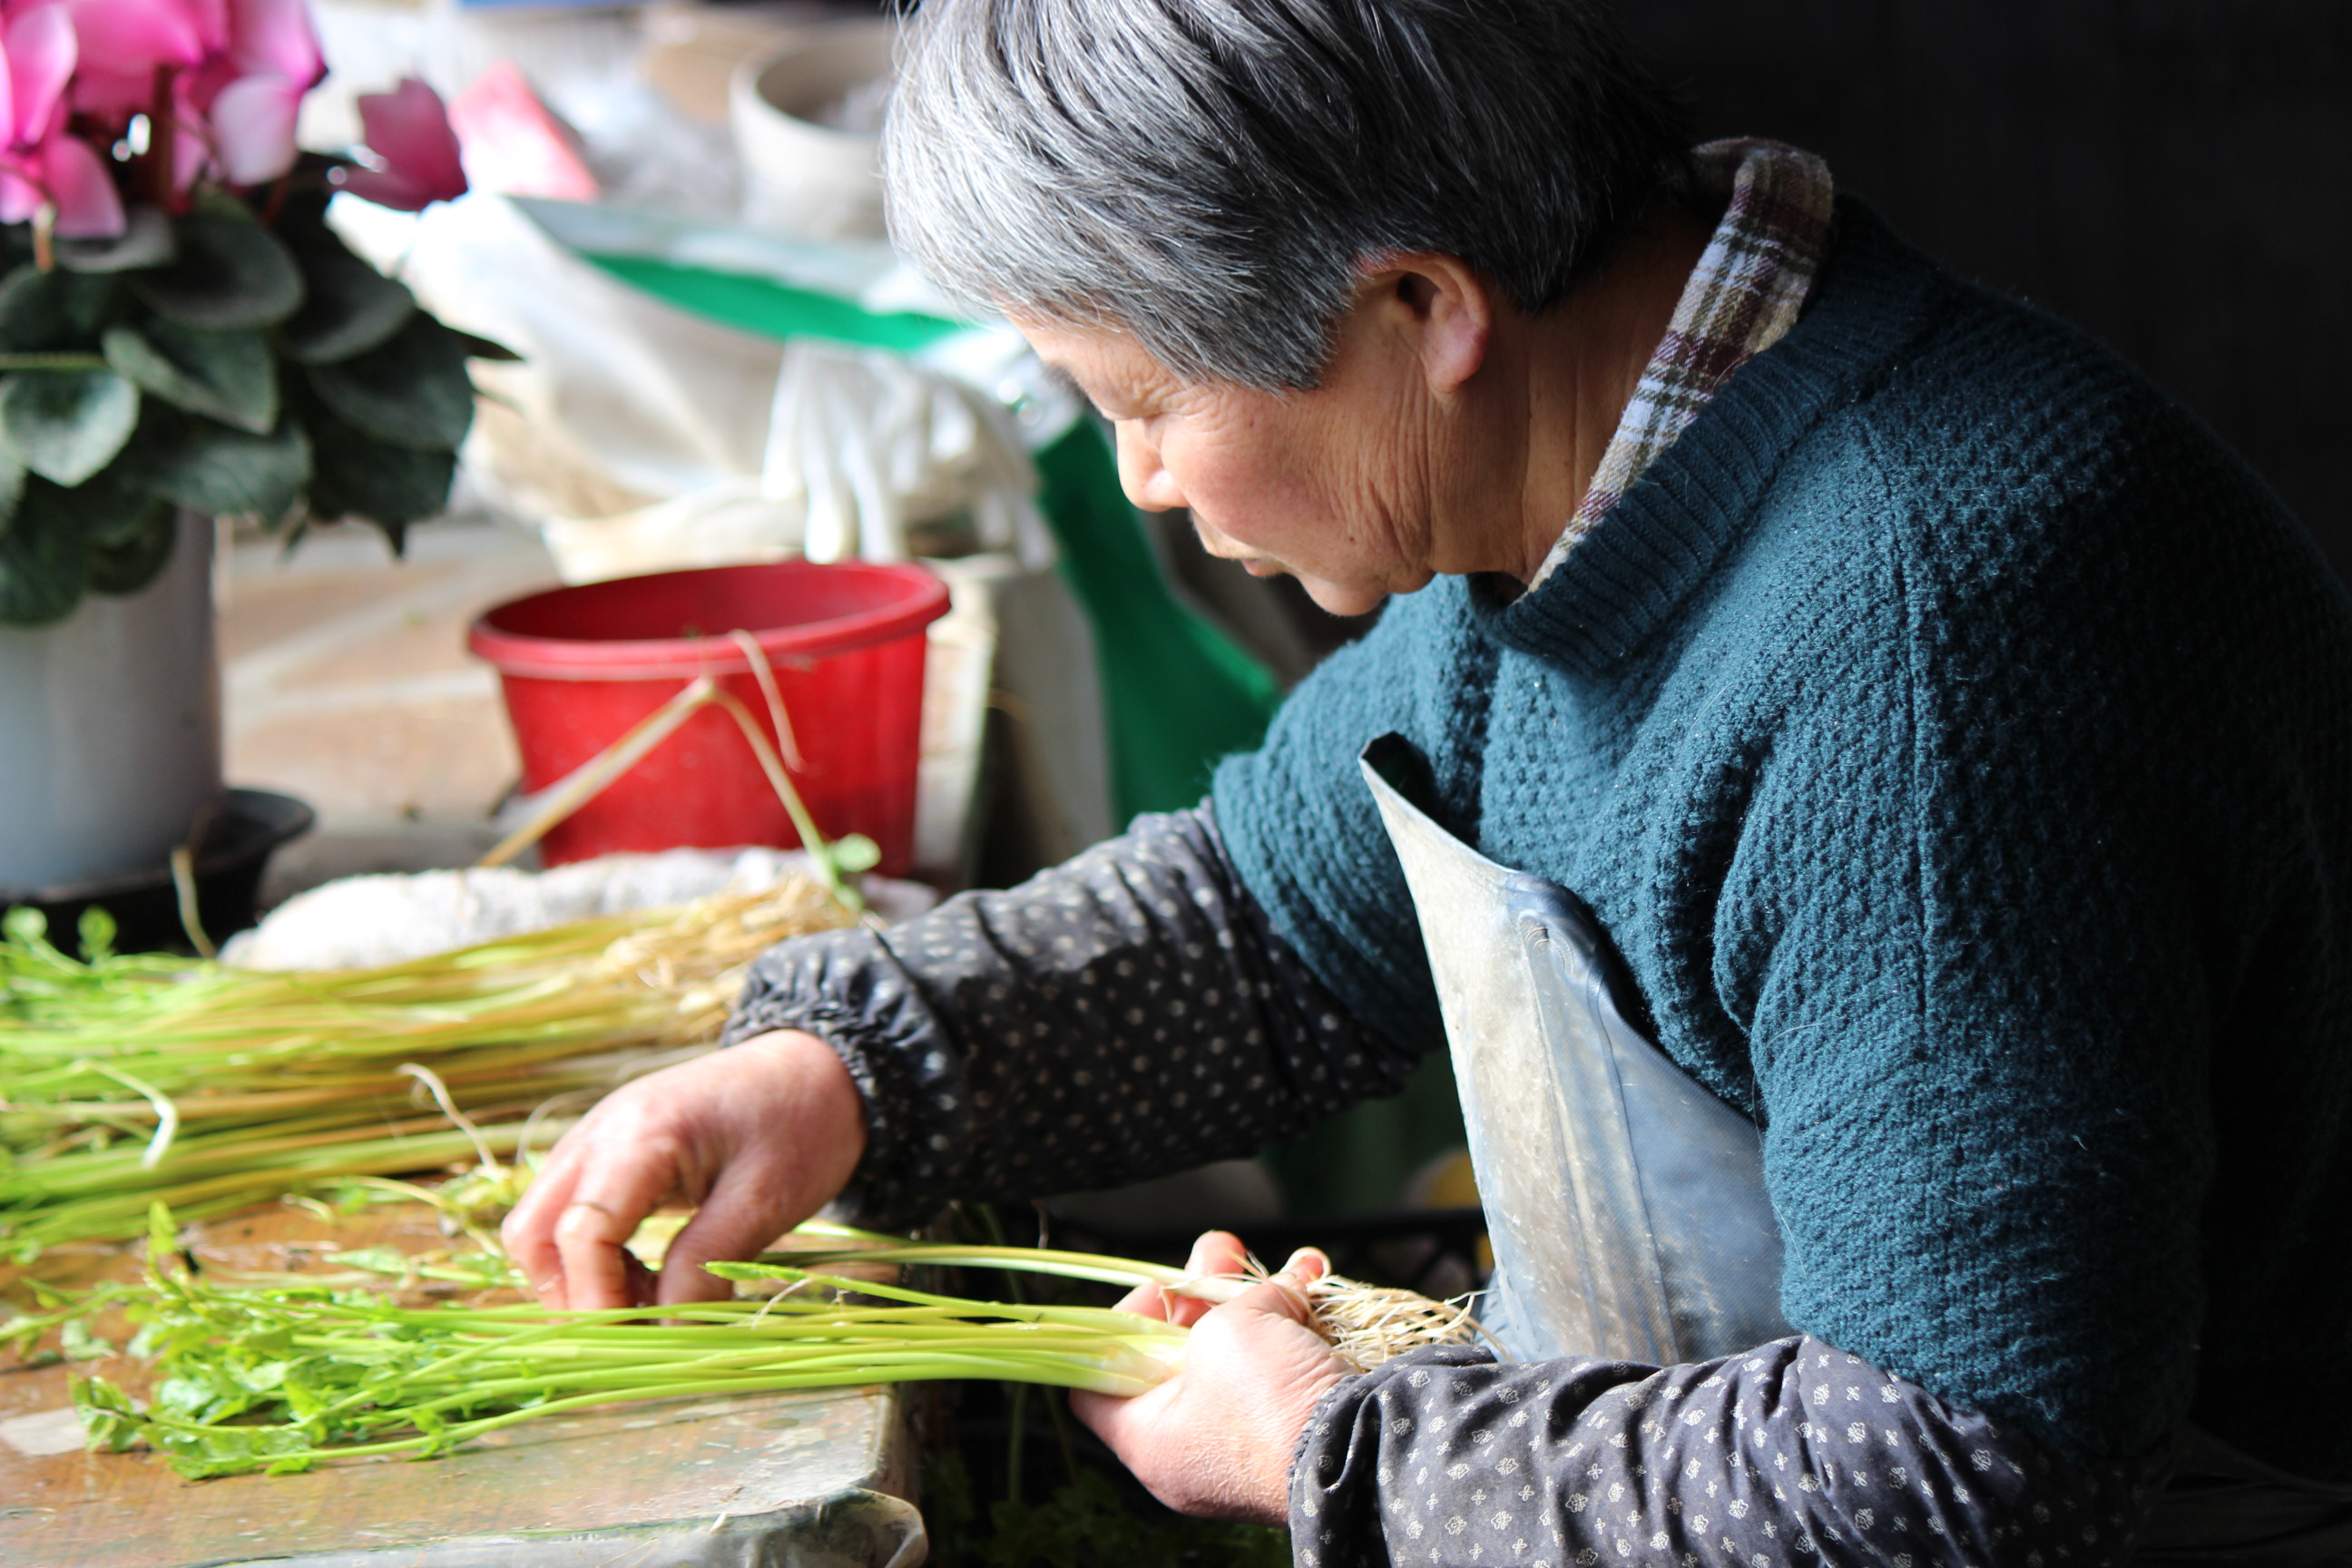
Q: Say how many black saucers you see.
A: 1